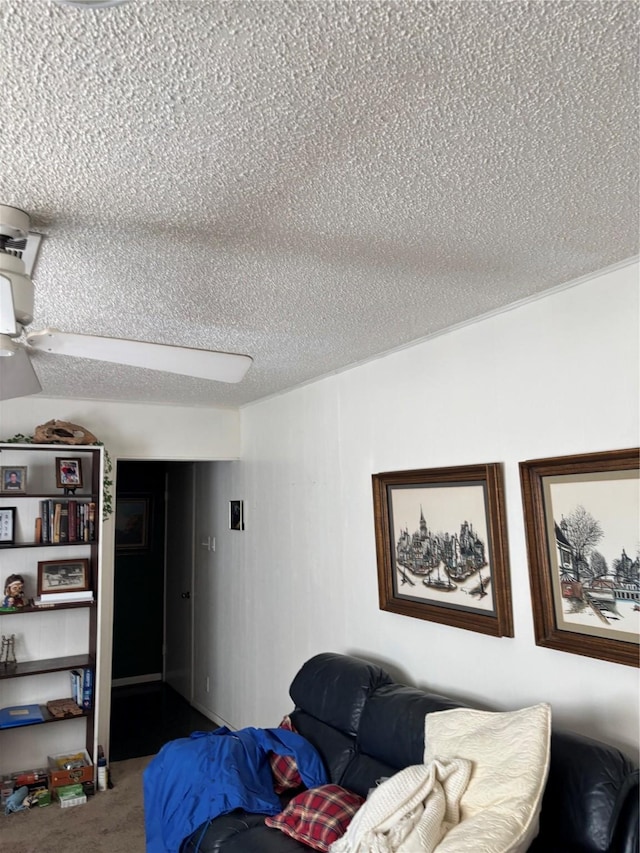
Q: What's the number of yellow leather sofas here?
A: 0